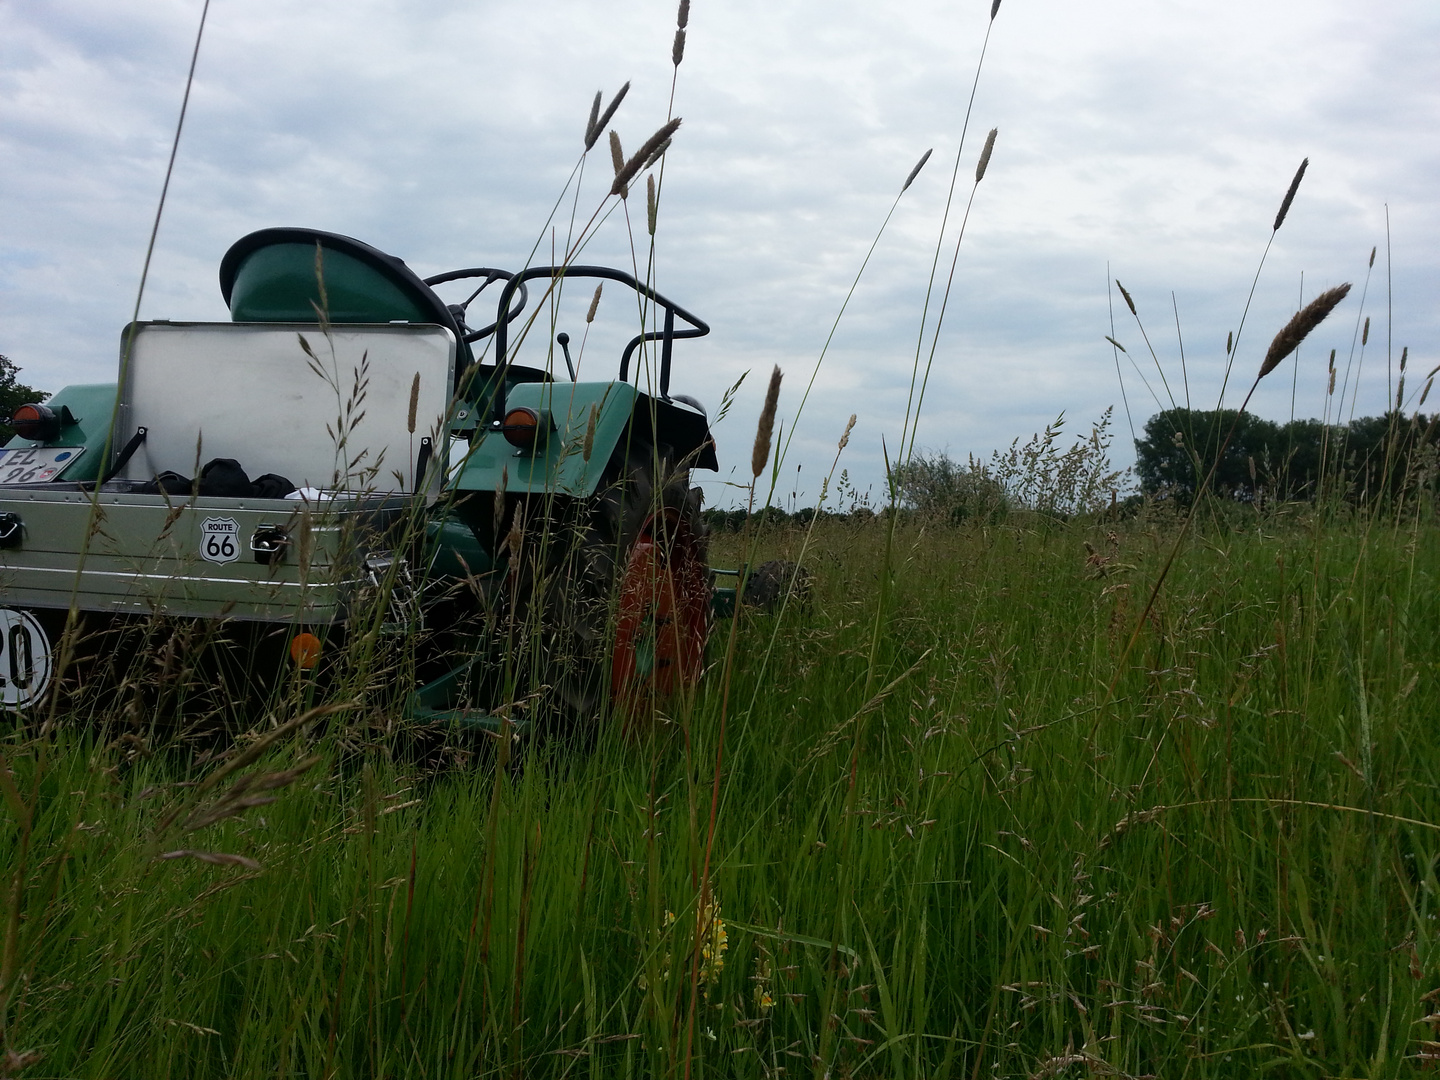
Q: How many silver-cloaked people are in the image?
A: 0